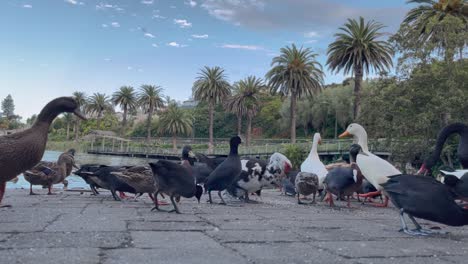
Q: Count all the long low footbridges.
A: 1